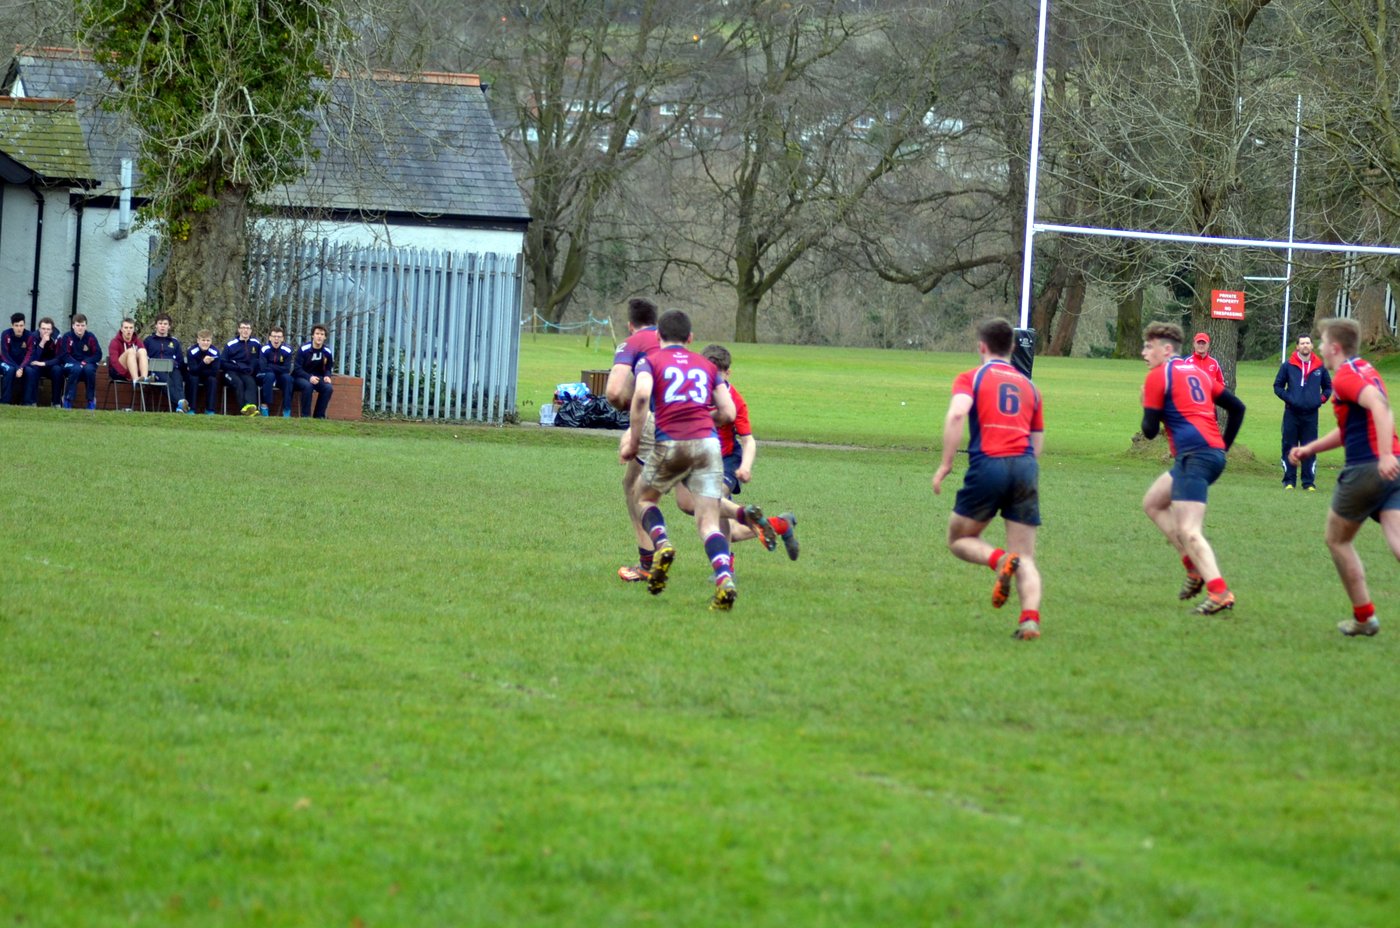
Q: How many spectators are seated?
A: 9